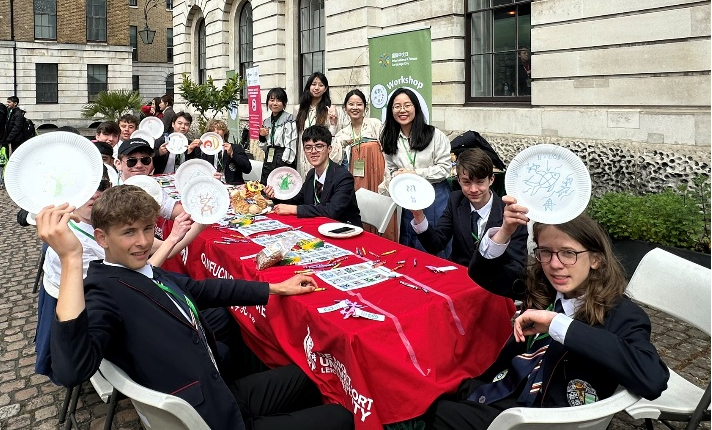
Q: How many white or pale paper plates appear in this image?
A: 12